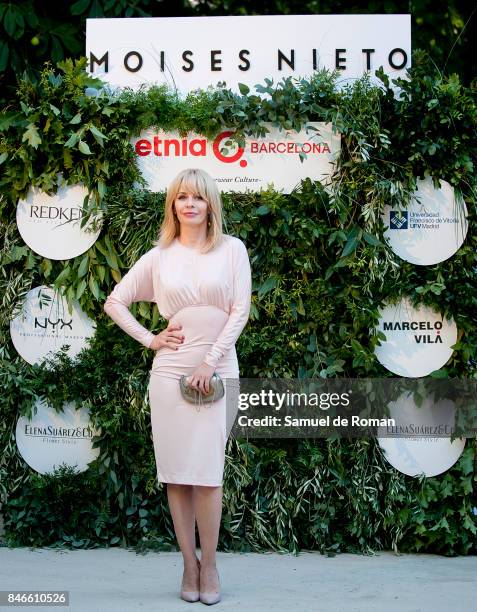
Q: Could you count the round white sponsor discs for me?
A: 6